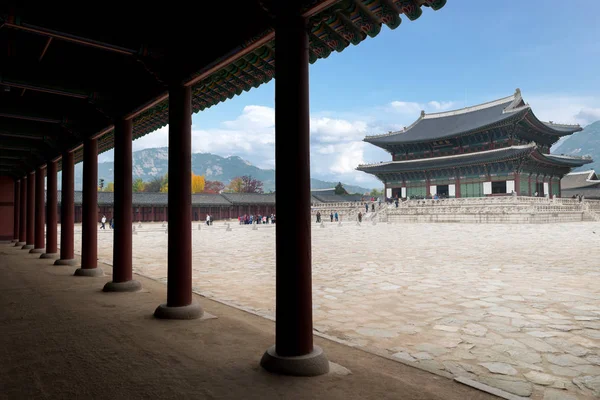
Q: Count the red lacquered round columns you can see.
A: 10